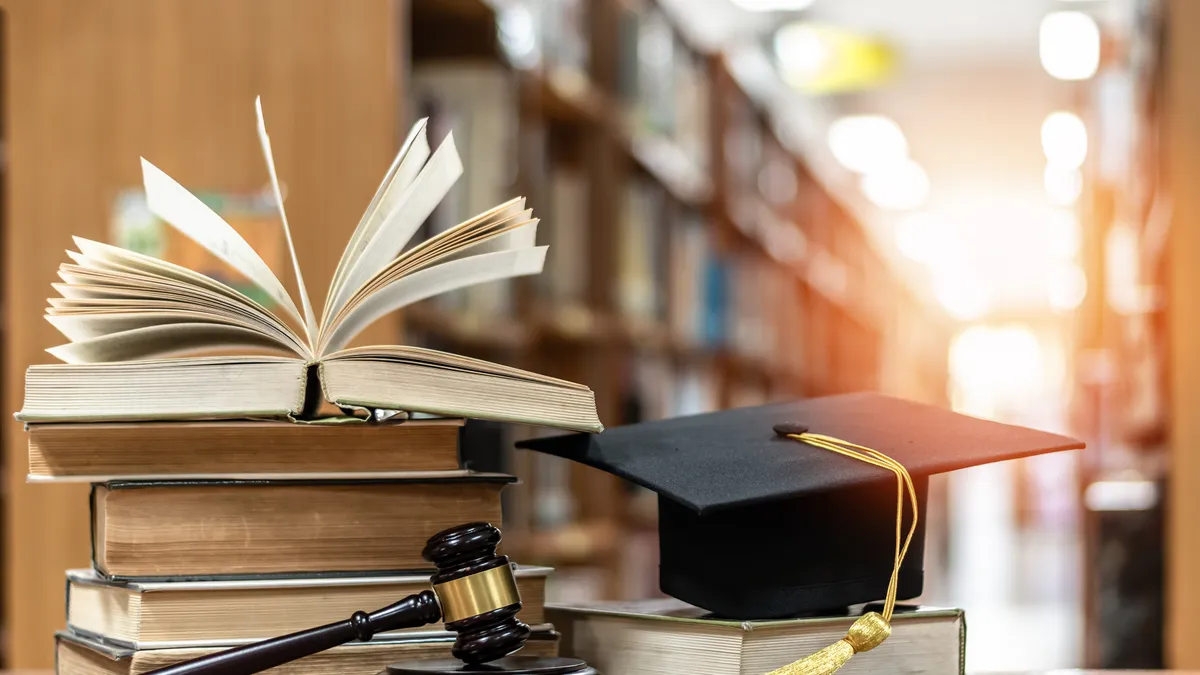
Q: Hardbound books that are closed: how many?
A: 5